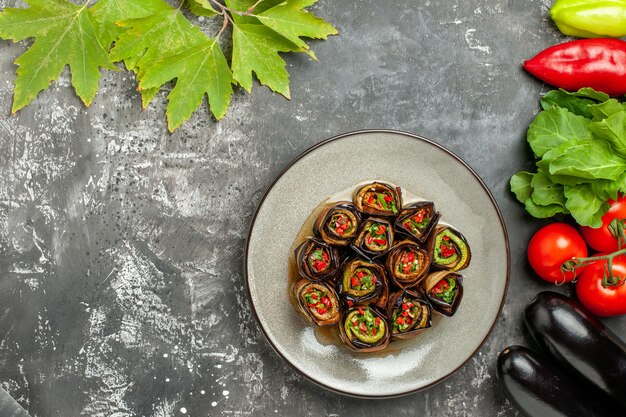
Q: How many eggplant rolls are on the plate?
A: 12